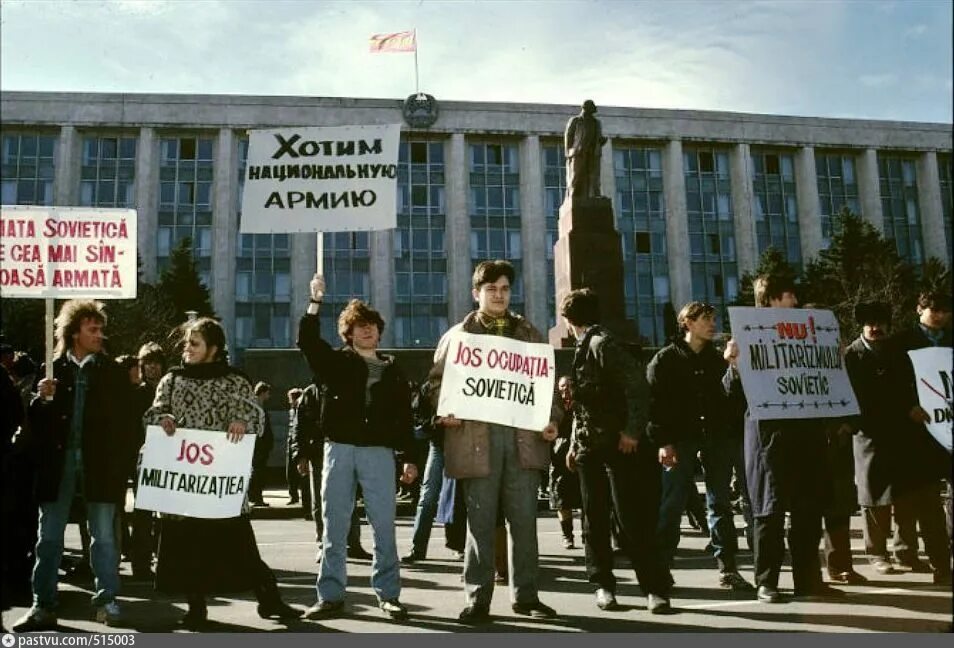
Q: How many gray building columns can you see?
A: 13